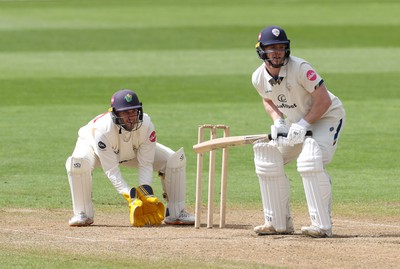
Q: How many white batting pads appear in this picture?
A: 4